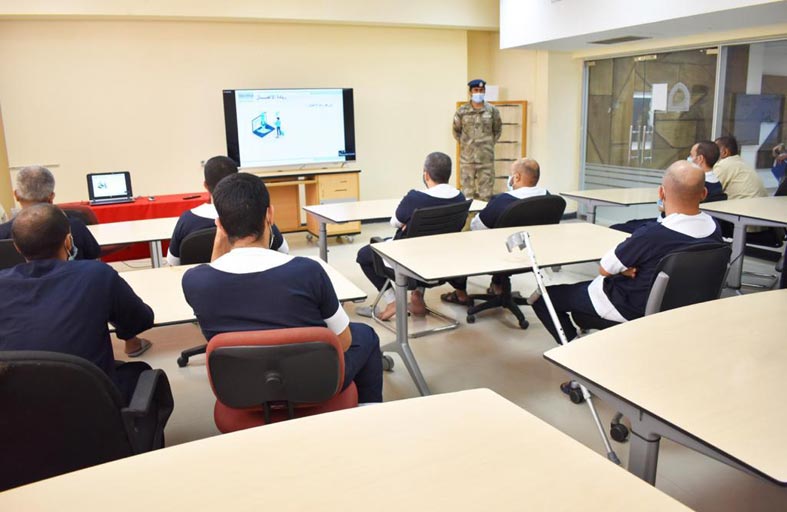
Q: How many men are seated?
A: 9